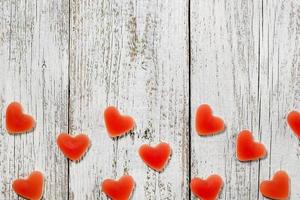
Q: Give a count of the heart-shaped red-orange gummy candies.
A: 11